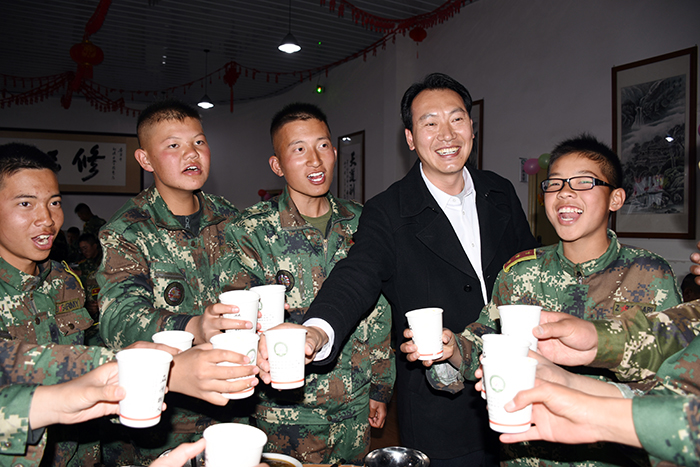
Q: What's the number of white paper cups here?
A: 11